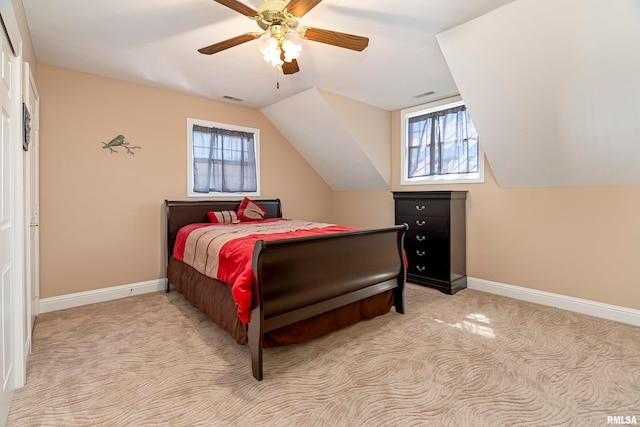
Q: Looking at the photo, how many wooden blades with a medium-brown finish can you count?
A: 5